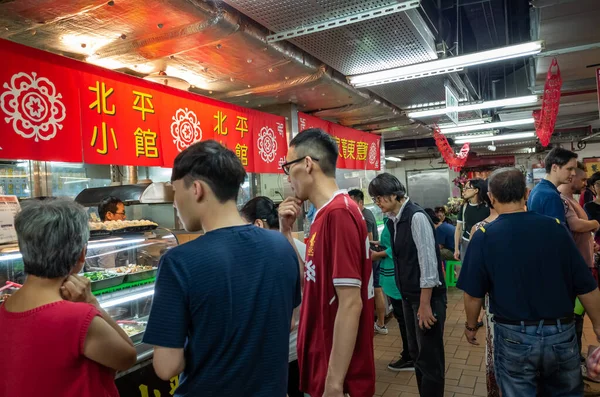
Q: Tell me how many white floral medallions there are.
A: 4